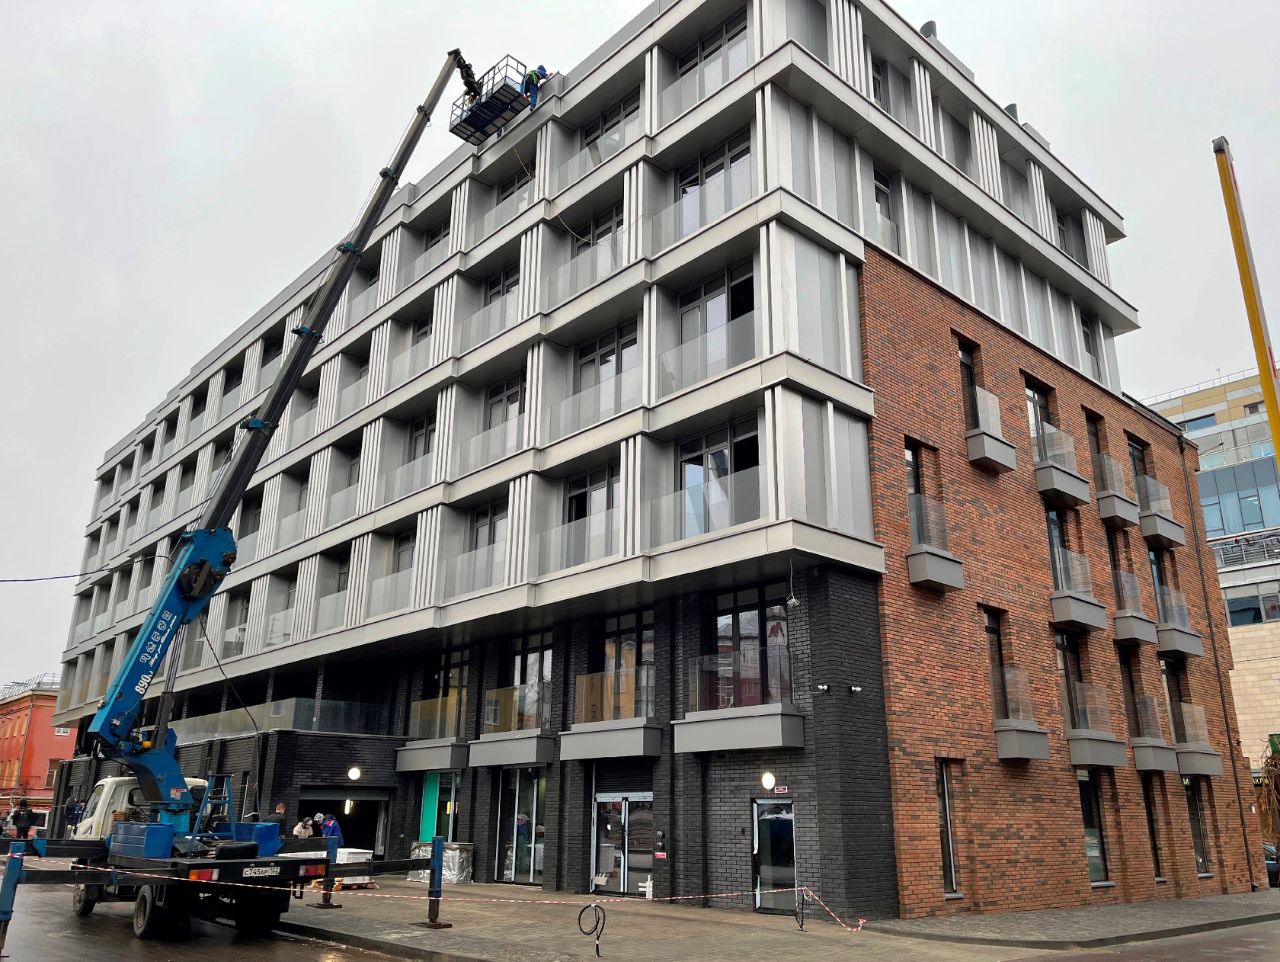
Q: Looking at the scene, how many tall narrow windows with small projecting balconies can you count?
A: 12